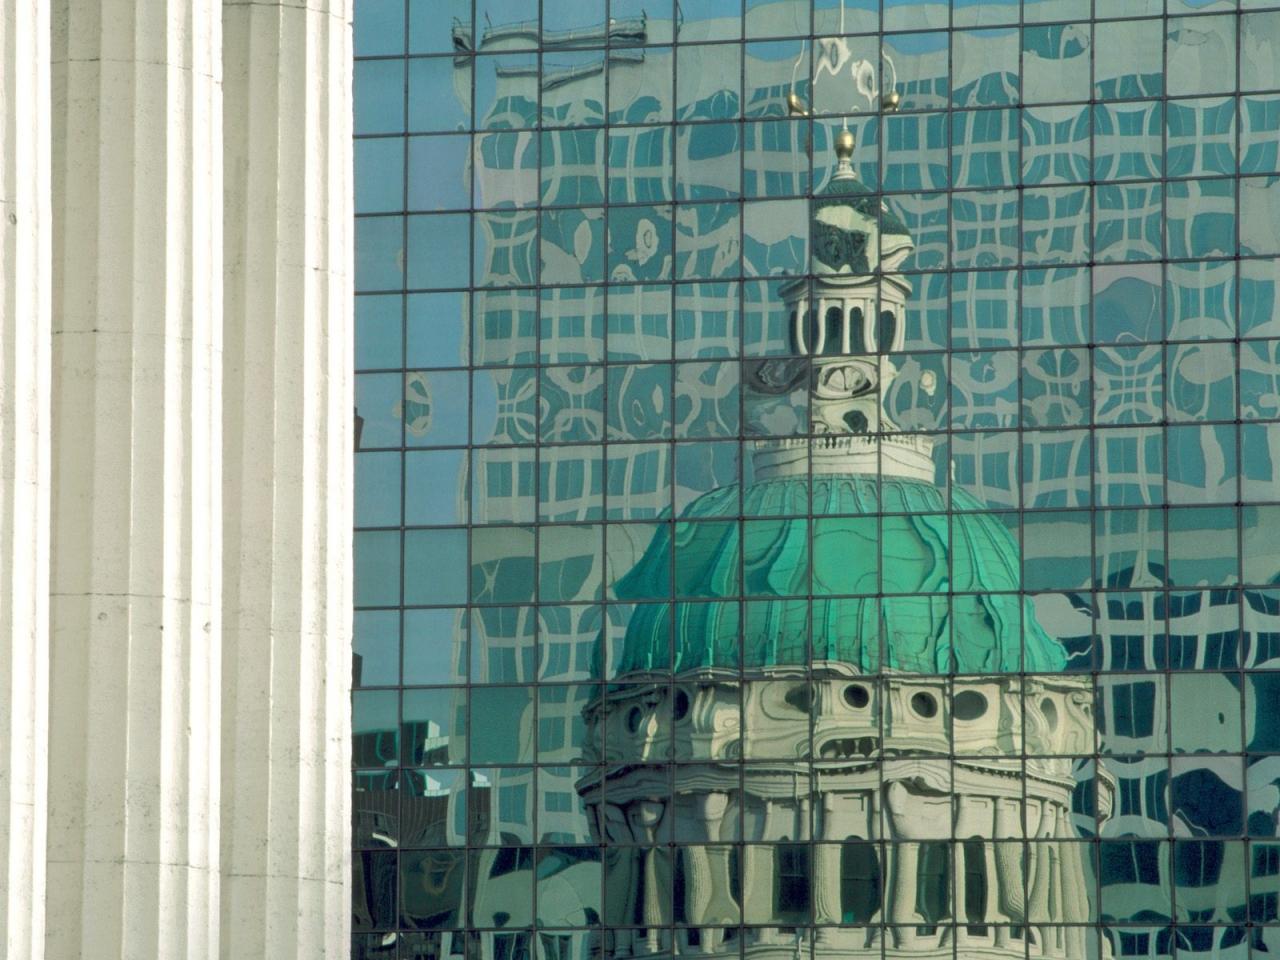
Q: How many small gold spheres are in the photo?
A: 3